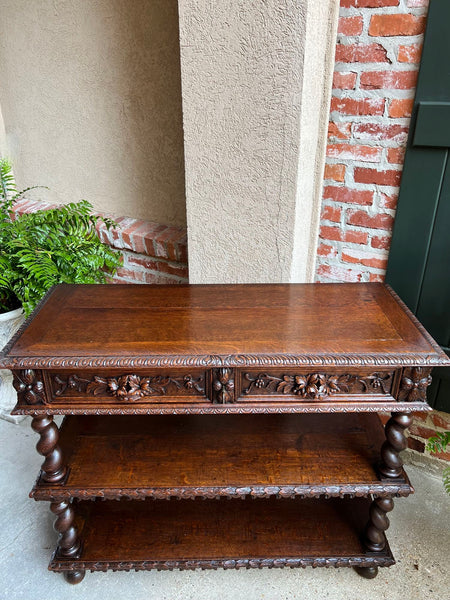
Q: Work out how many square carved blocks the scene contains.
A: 3